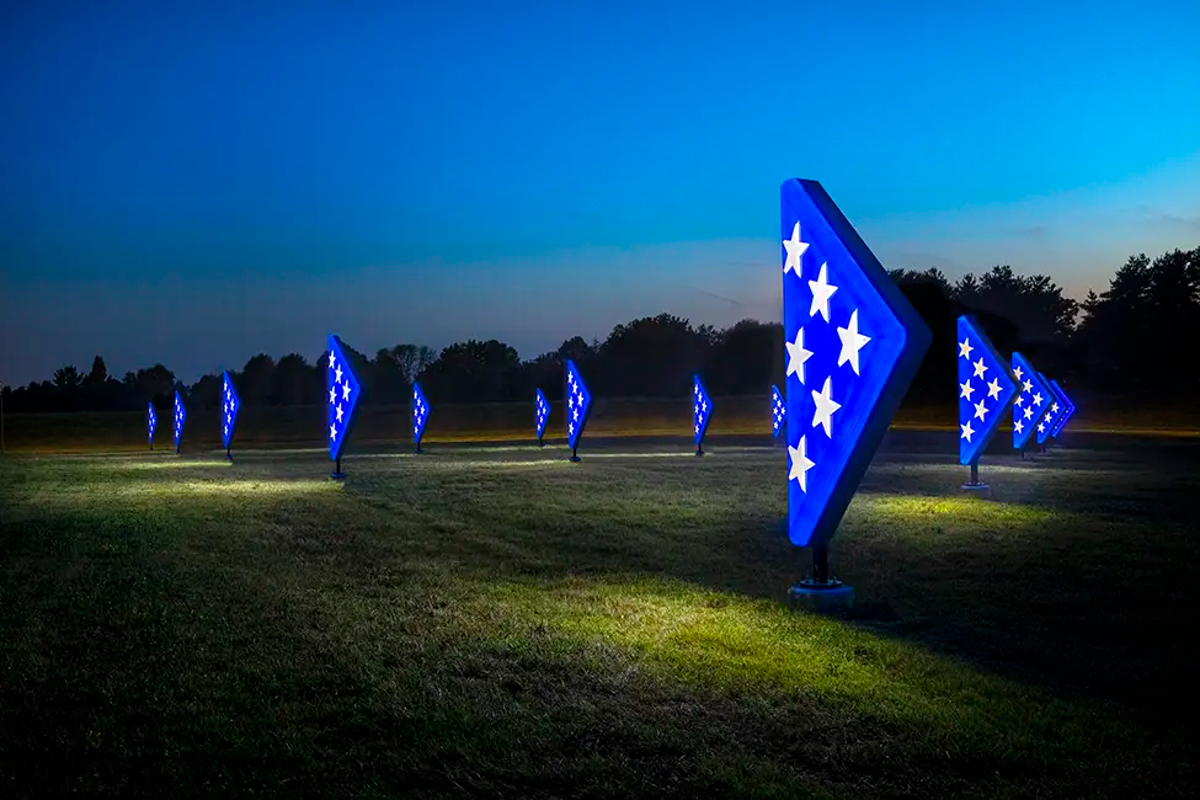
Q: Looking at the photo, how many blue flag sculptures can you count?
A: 14